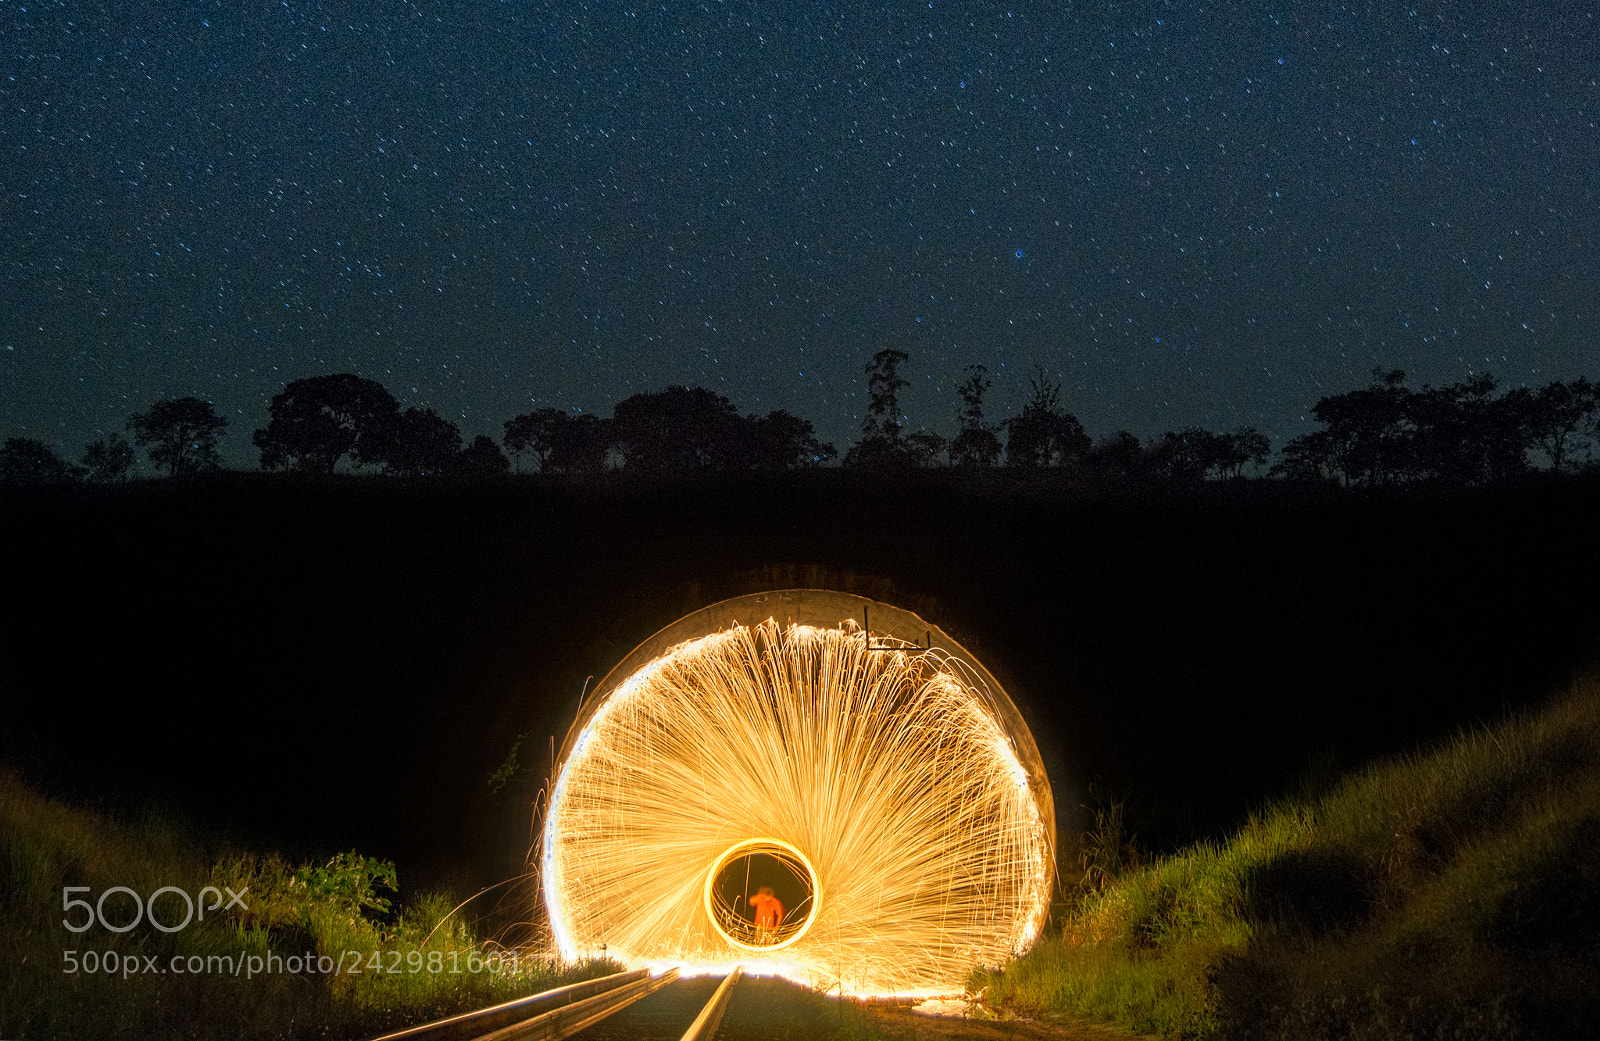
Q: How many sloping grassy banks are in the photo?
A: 2